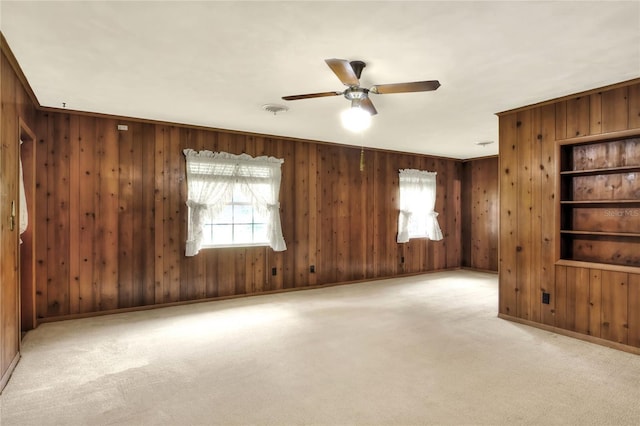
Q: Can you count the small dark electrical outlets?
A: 4